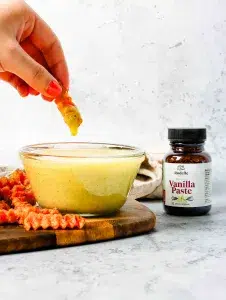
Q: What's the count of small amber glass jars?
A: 1